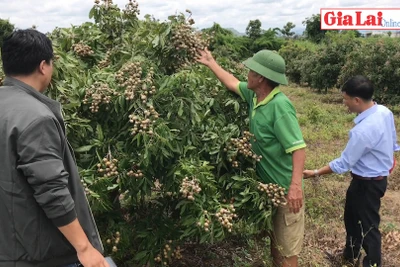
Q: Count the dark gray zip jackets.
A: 1